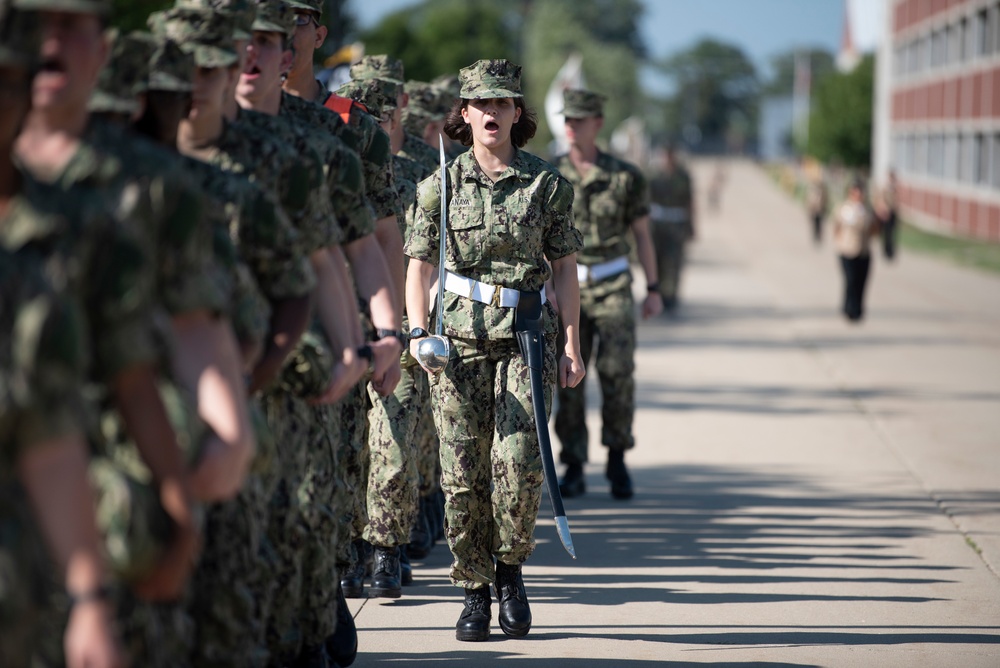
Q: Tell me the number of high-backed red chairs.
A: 0